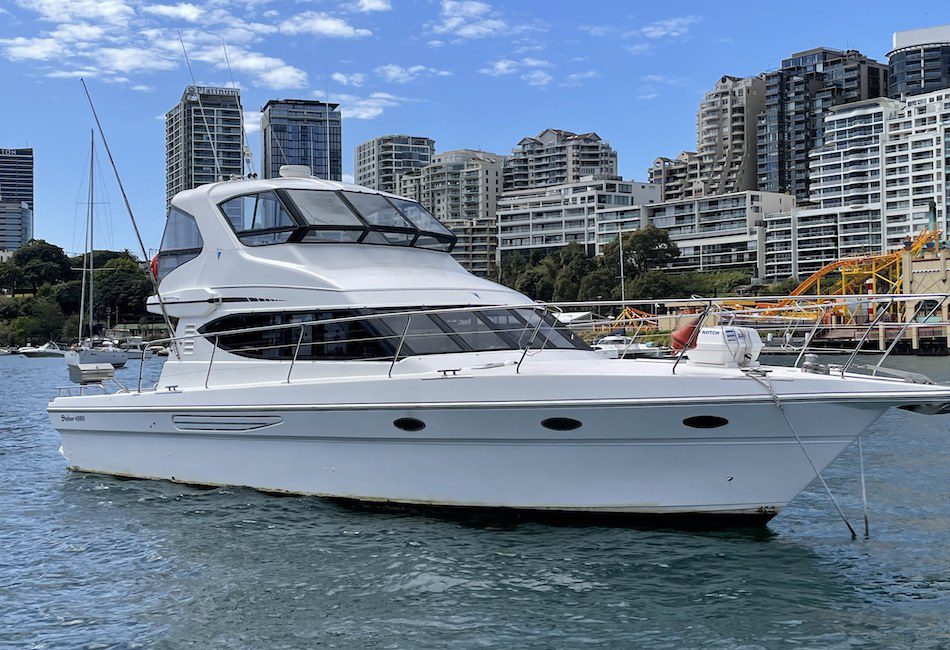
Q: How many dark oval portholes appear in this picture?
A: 3